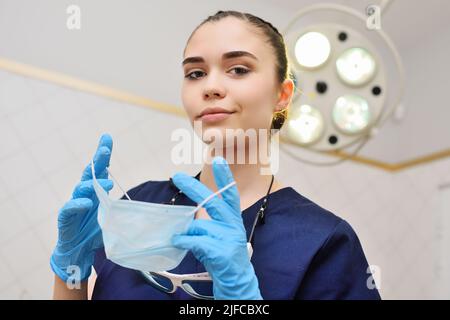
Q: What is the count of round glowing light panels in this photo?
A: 4